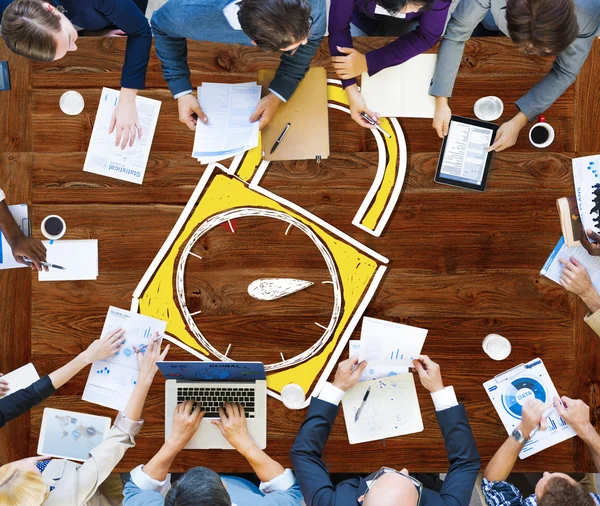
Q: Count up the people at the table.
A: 12